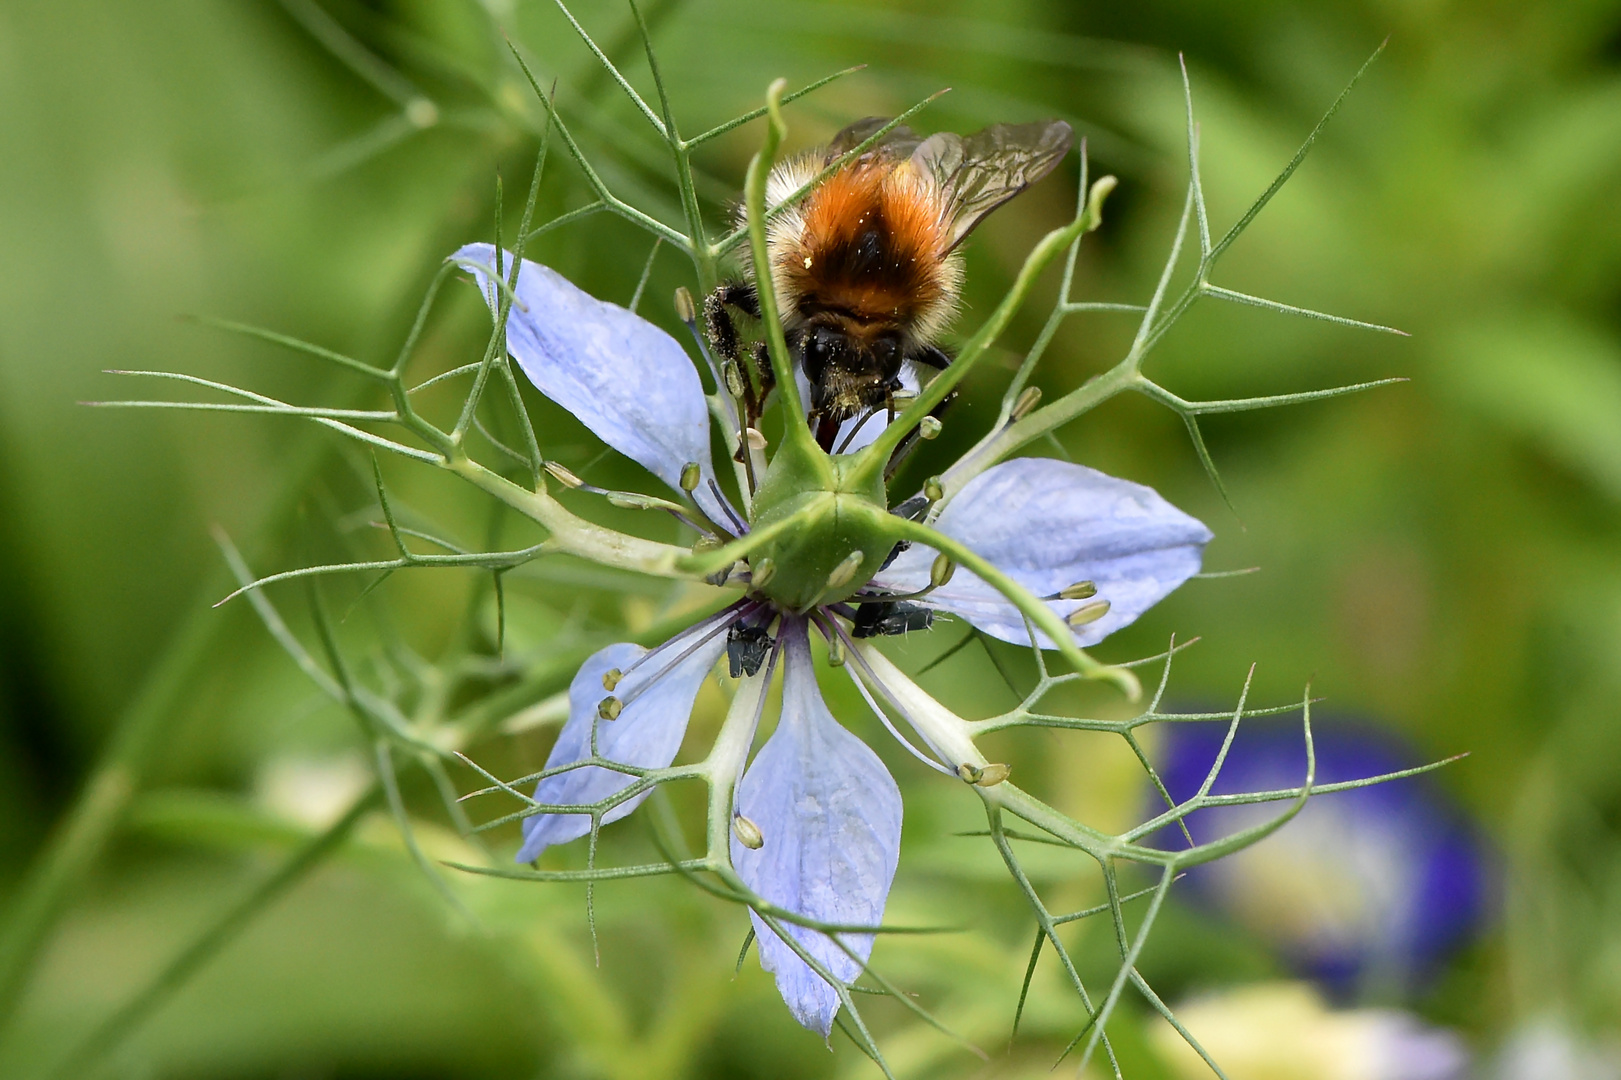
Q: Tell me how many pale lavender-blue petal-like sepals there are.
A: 5